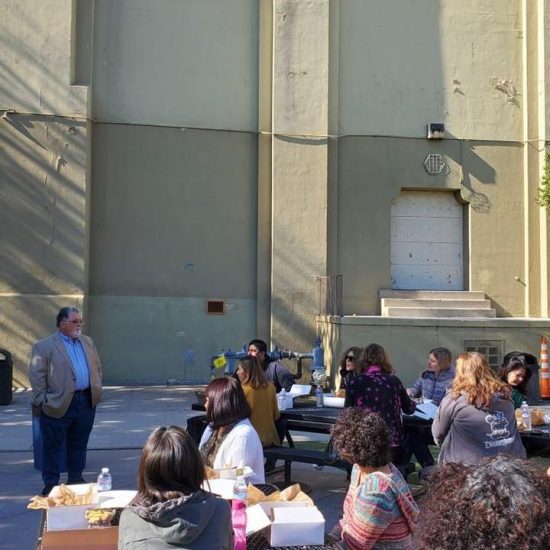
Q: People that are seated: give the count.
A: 11